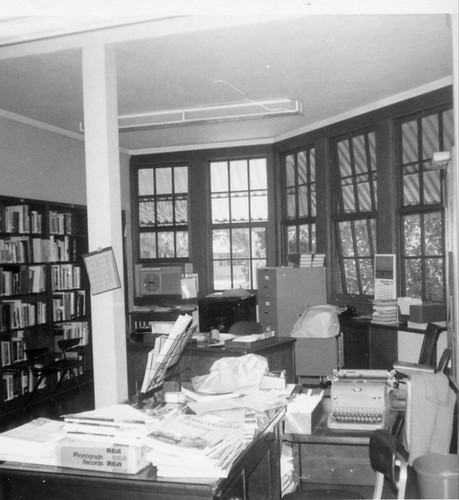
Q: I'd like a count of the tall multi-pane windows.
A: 5